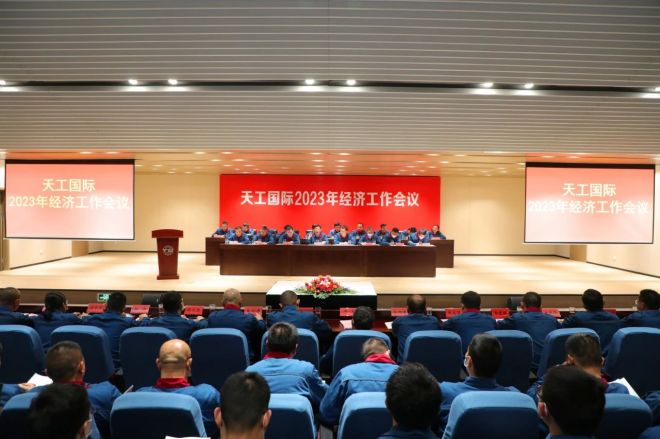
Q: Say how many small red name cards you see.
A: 11